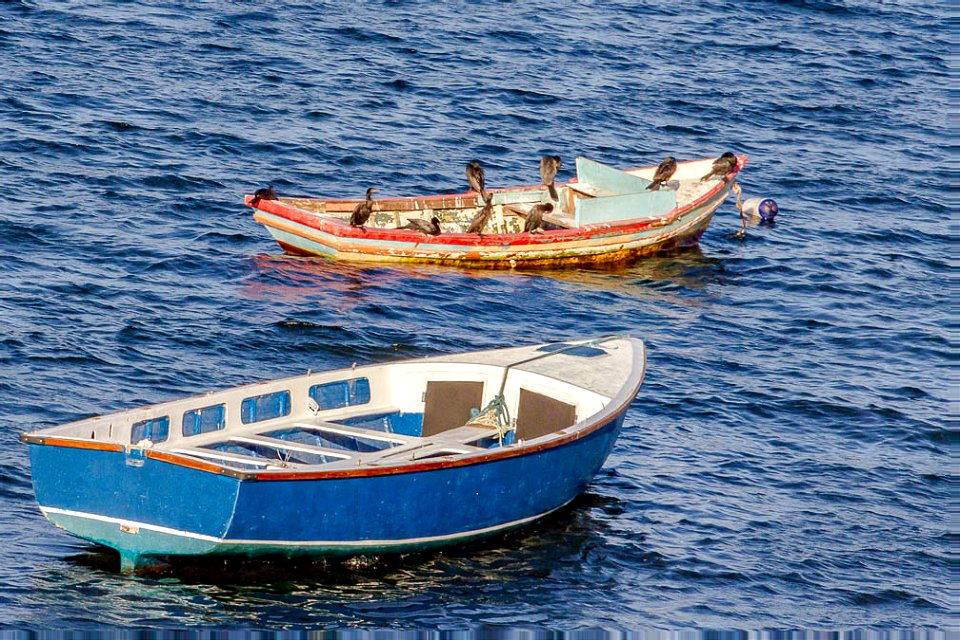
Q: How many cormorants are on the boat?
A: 9